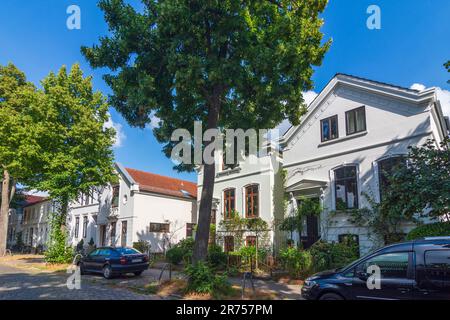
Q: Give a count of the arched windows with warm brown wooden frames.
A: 2